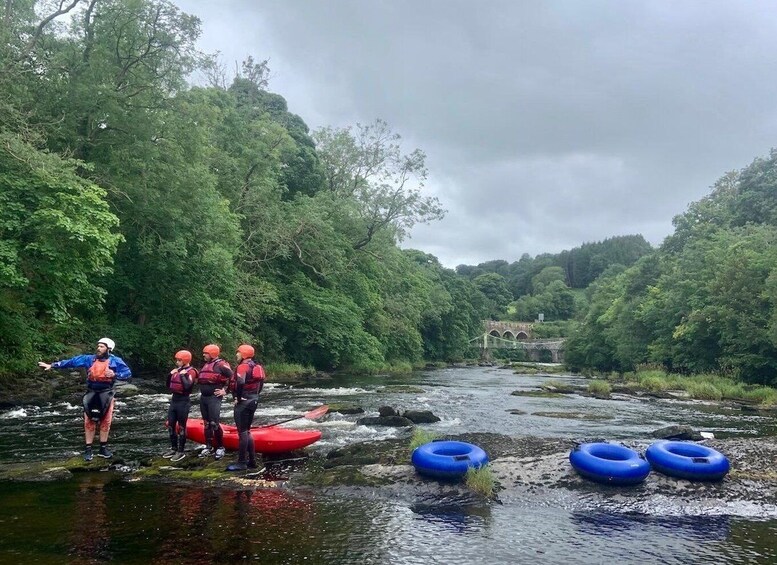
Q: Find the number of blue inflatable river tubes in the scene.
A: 3